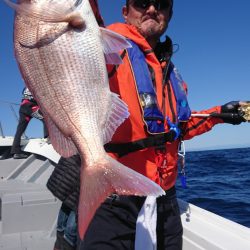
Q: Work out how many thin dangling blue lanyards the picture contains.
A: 1